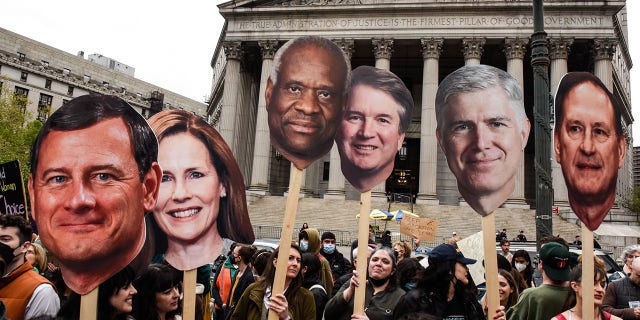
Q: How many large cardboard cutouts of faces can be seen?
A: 6